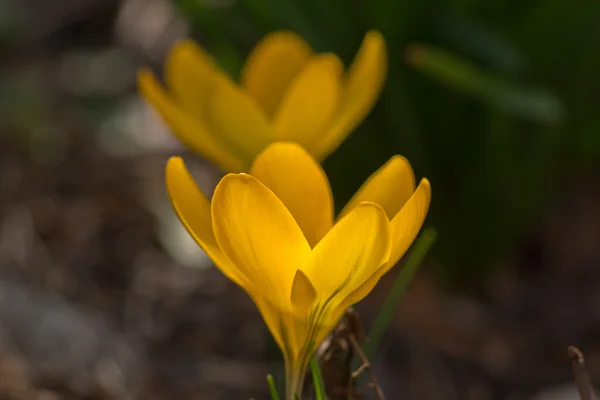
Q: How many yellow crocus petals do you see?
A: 12